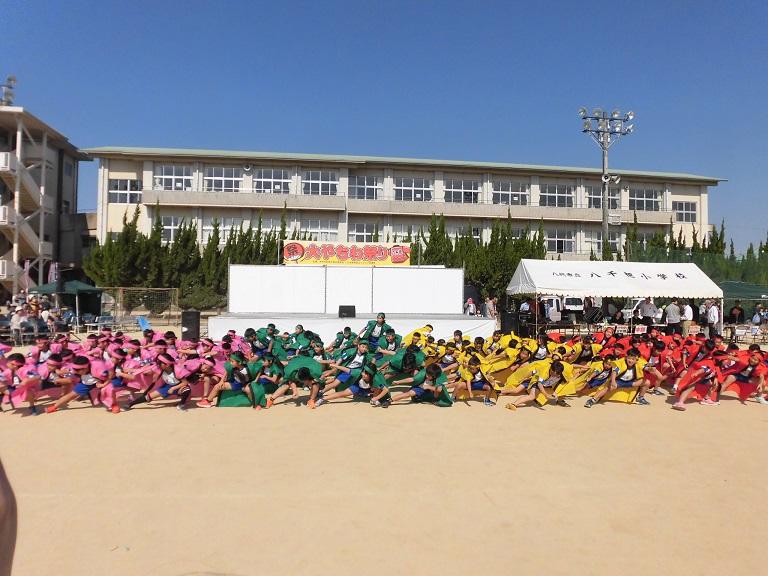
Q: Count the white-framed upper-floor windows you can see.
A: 13